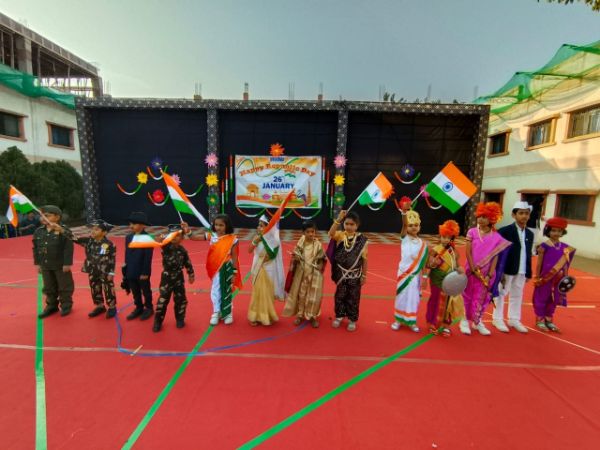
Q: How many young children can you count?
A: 13